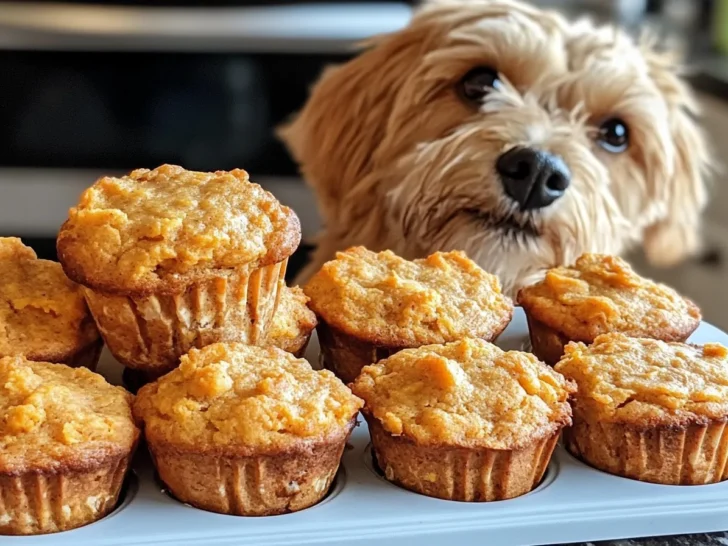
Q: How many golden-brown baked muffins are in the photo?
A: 9